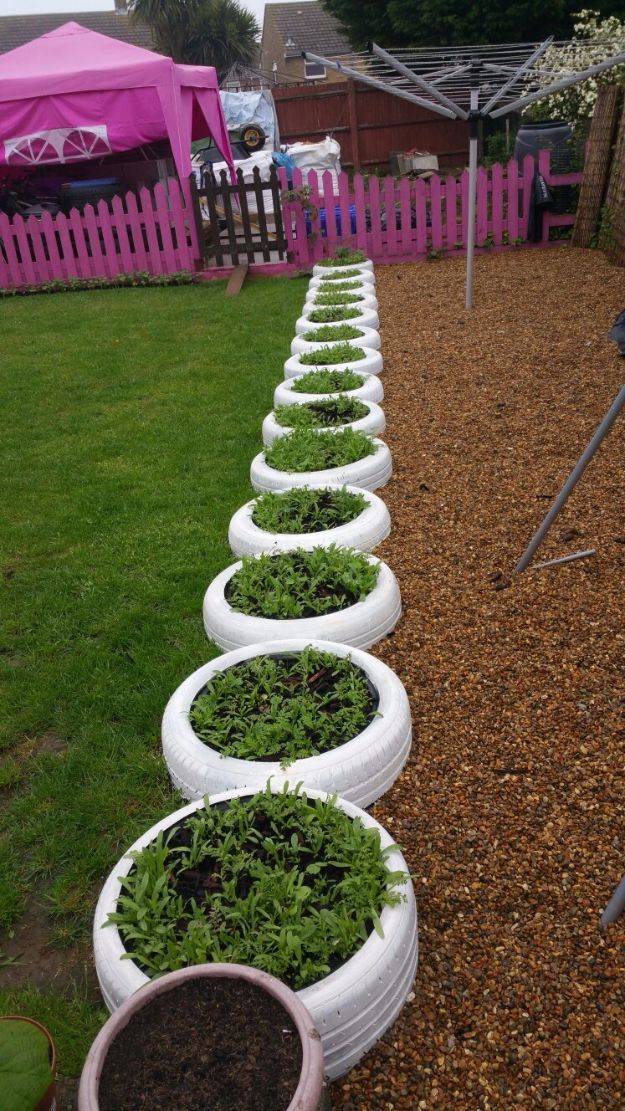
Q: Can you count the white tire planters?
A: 14